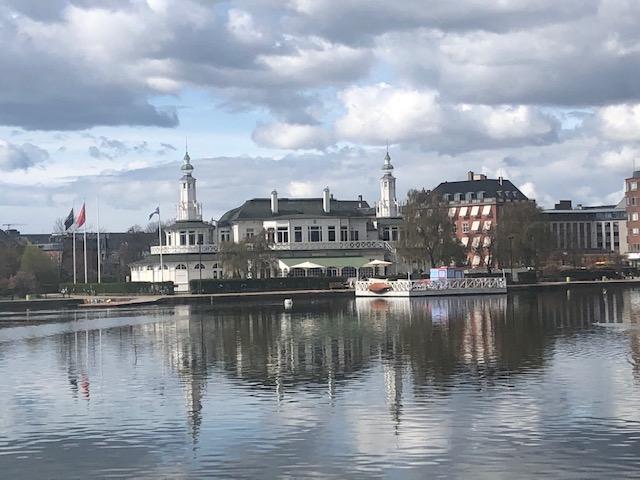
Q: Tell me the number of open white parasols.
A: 2